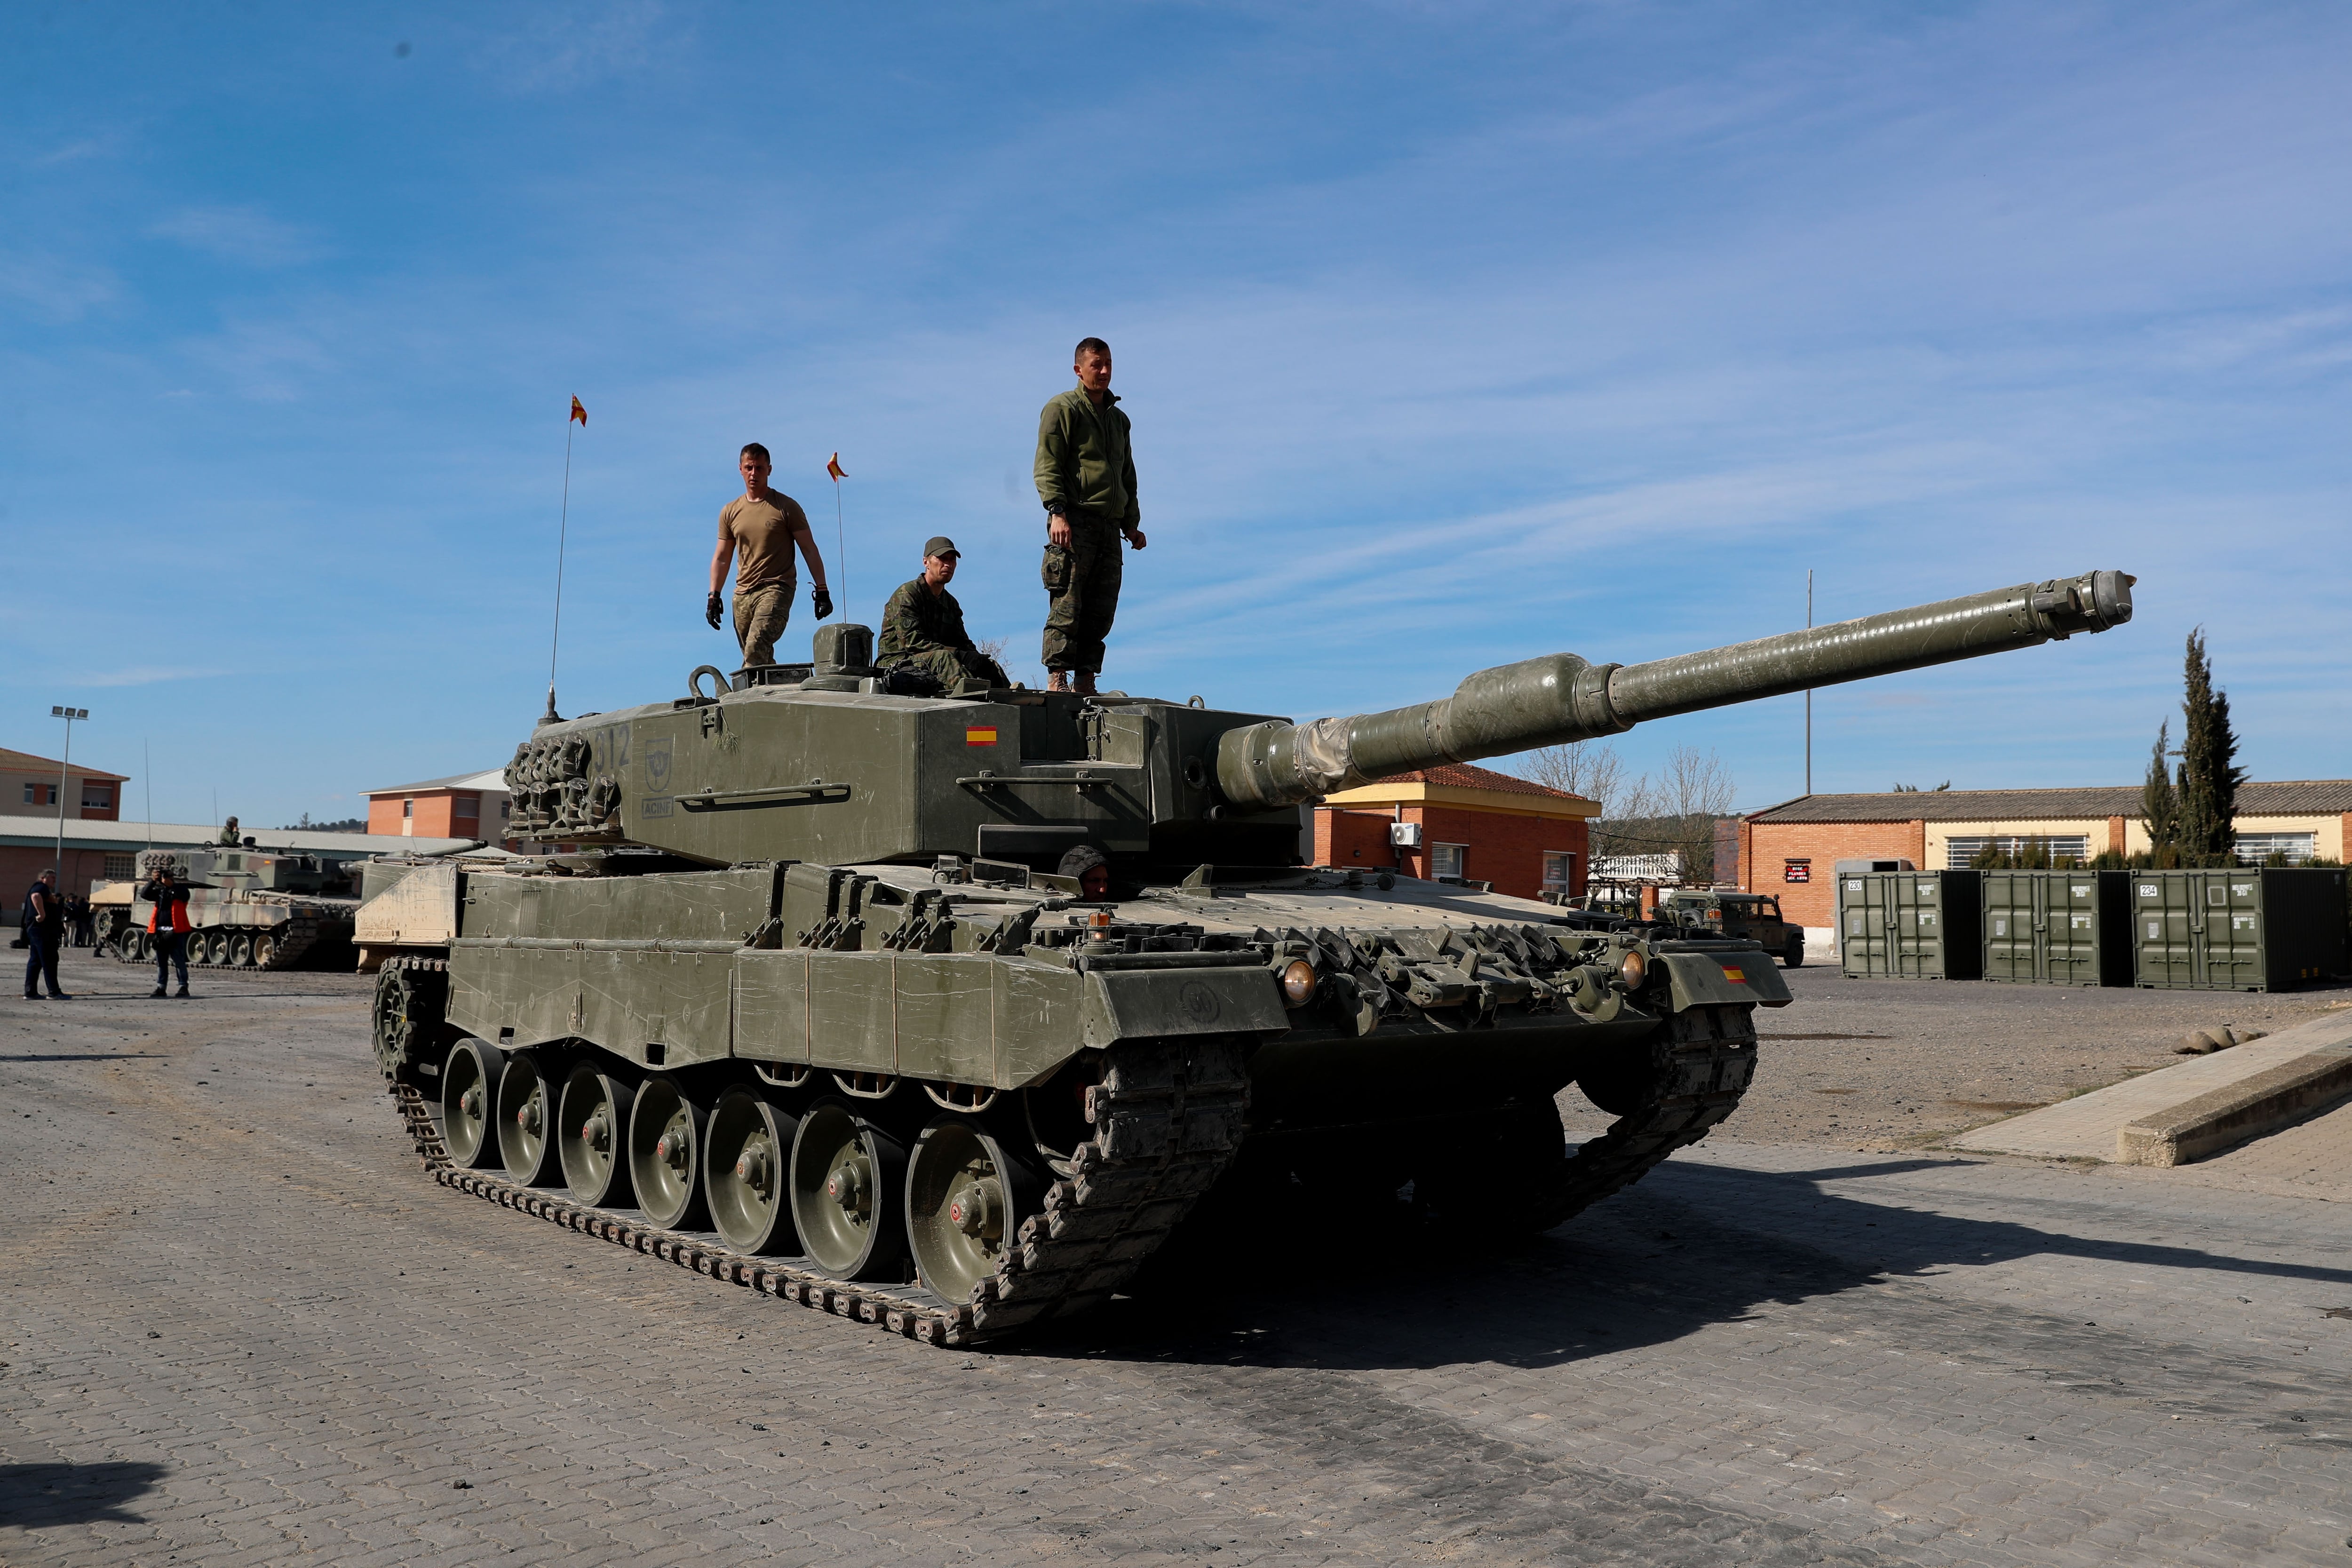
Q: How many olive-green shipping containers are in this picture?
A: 3